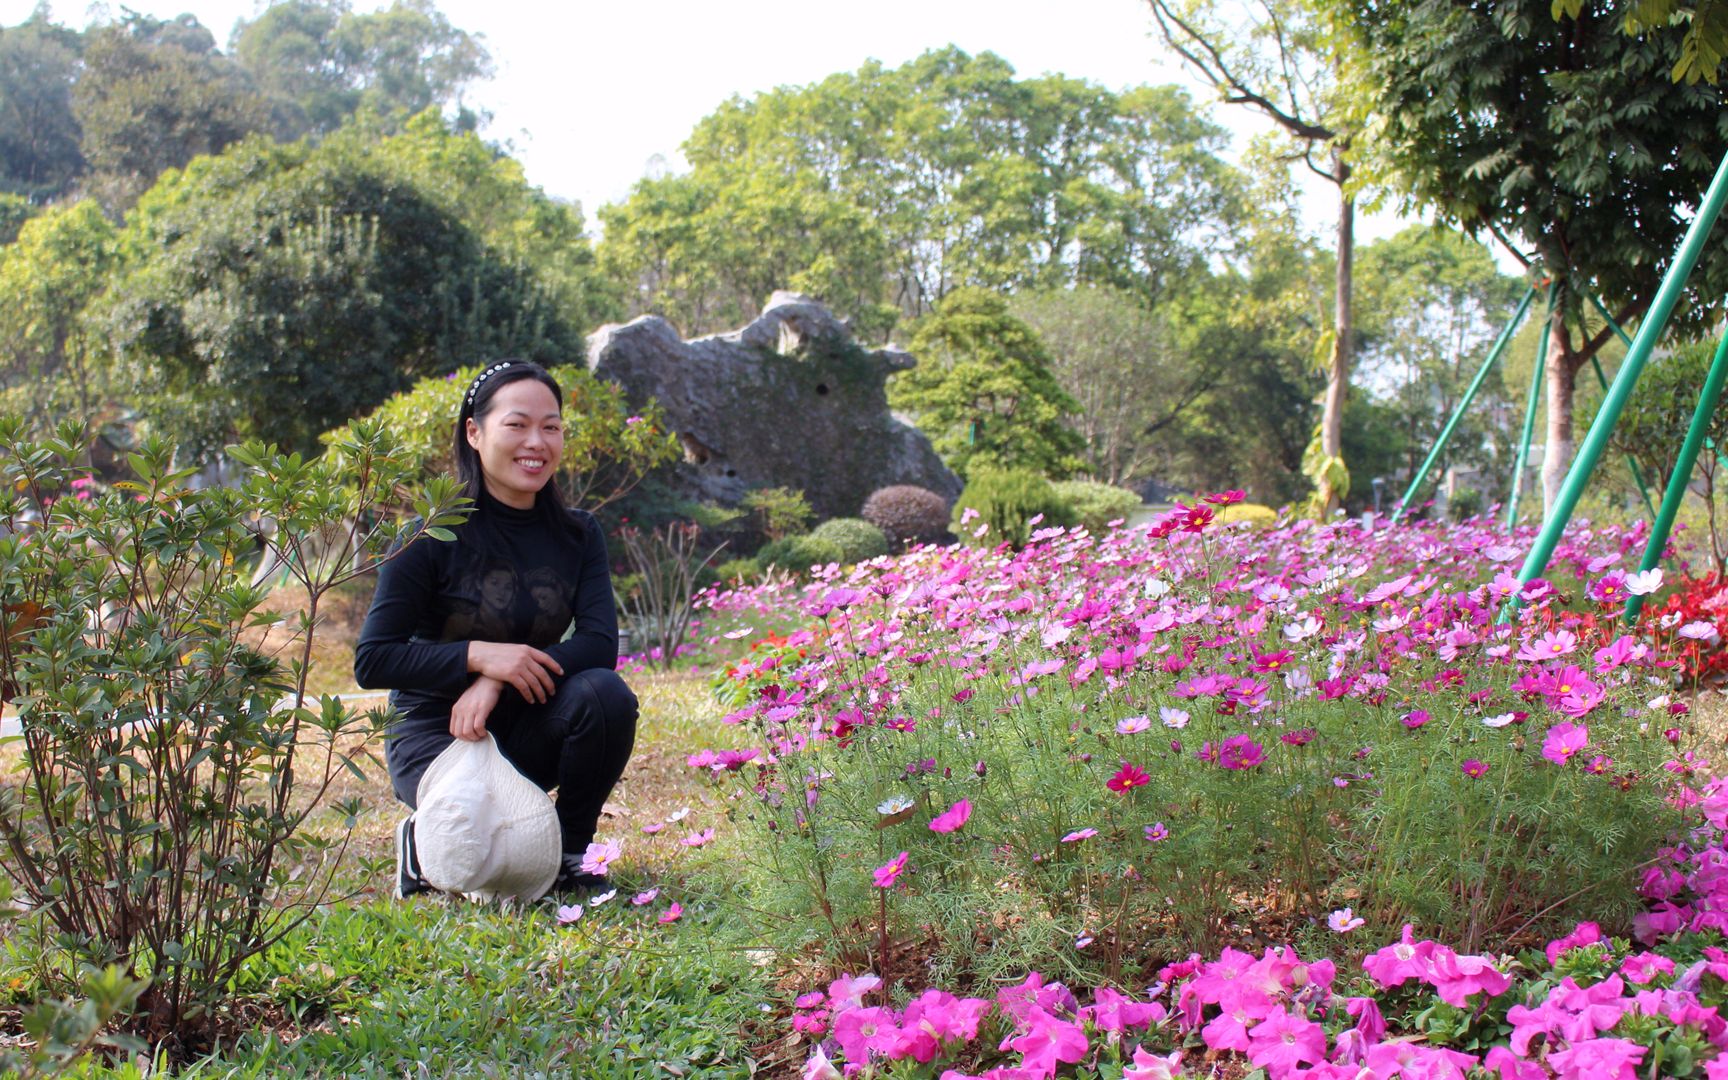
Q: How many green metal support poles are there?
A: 6